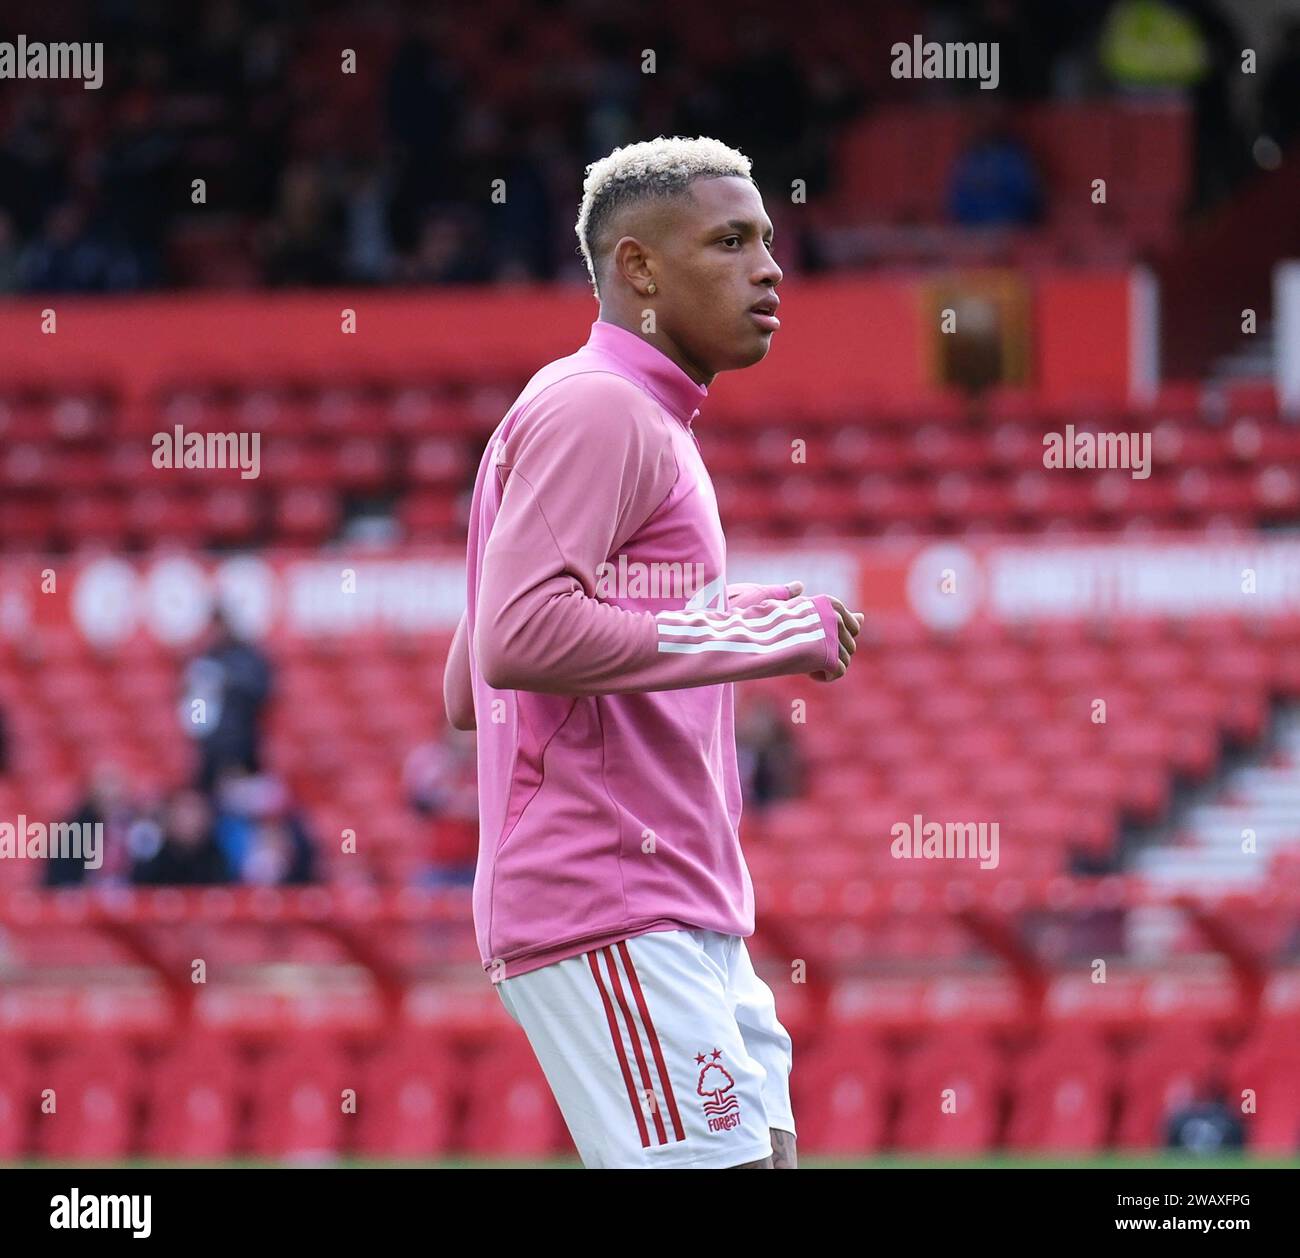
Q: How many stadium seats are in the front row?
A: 11